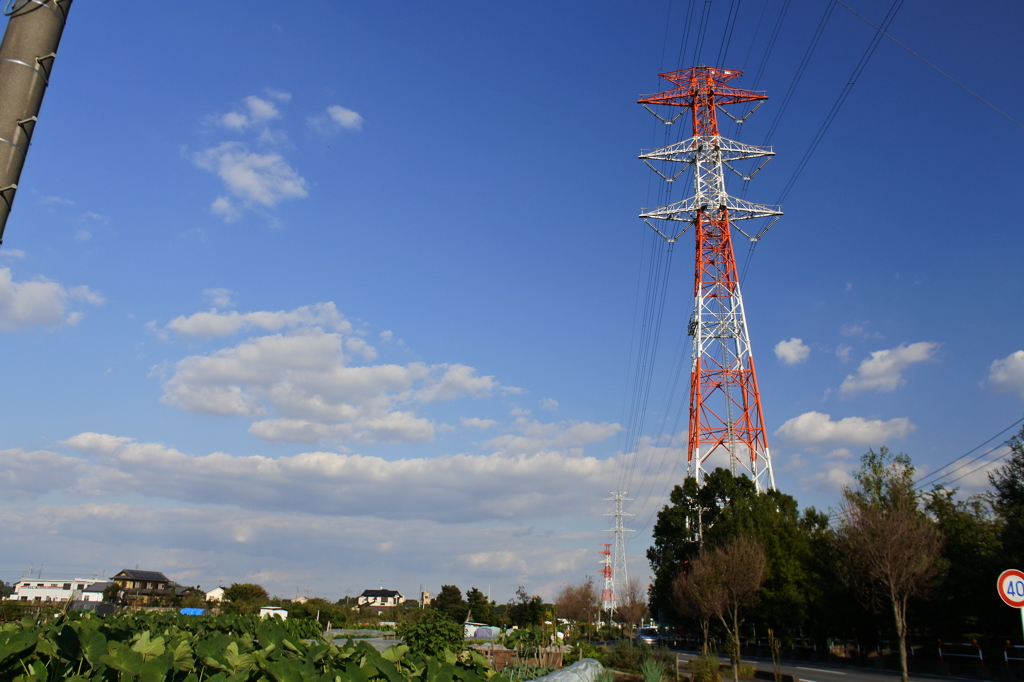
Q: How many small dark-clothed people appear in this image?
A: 0